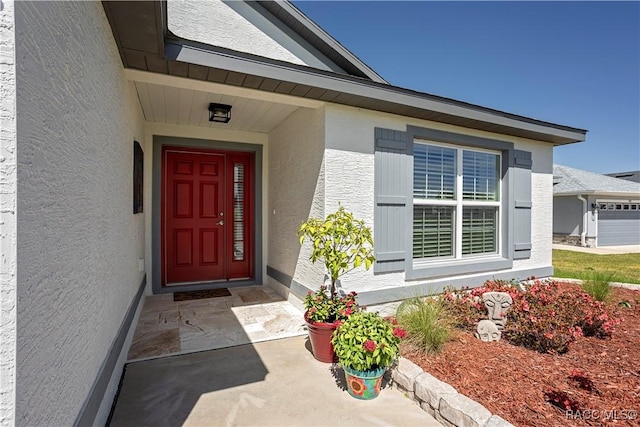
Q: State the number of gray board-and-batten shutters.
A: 2